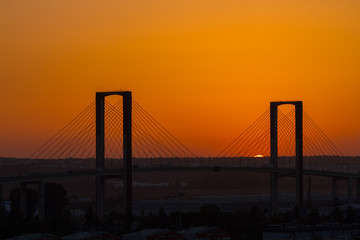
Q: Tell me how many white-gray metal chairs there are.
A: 0